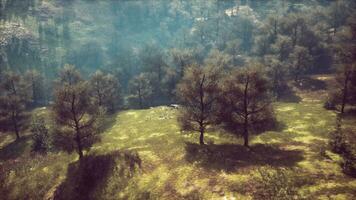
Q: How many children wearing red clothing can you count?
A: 0